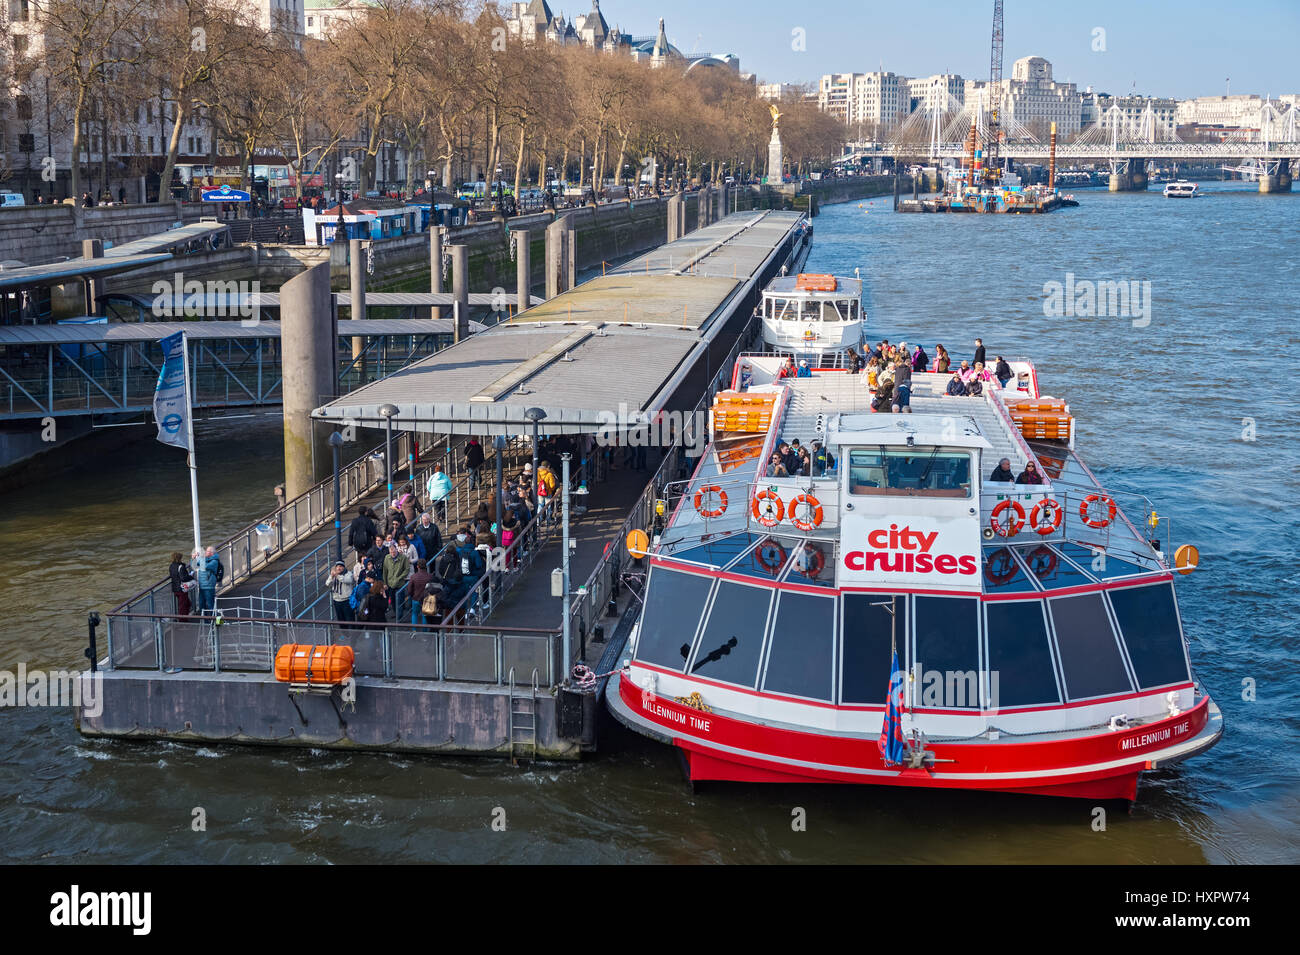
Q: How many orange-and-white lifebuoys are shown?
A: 6